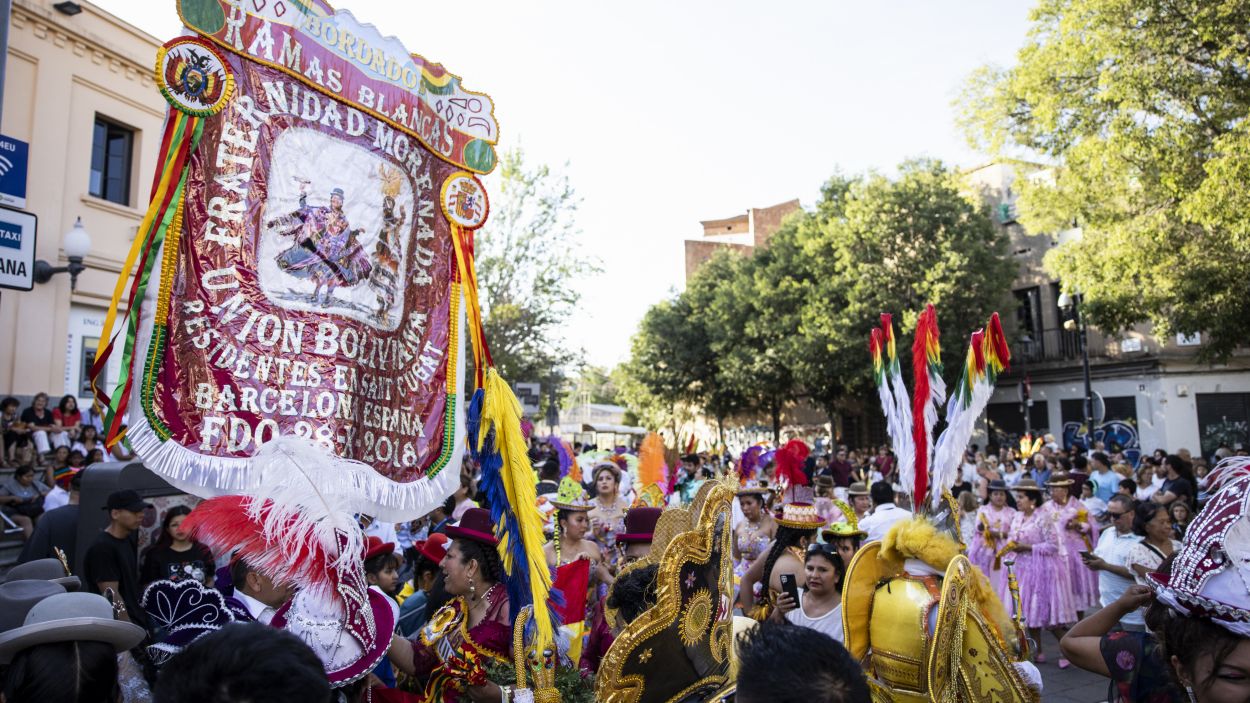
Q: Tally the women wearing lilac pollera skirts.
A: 3